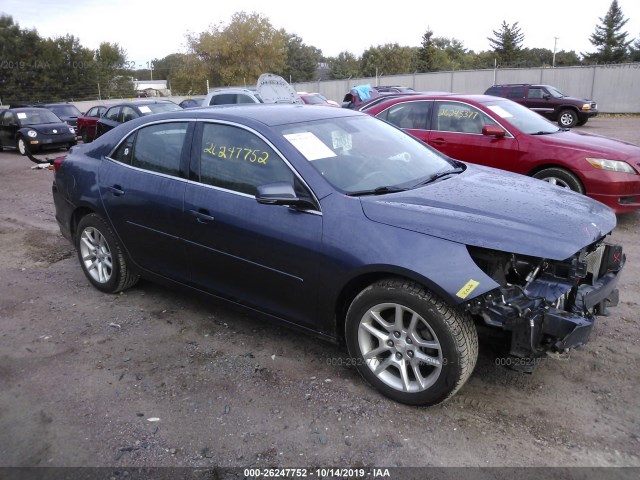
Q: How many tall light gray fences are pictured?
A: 1